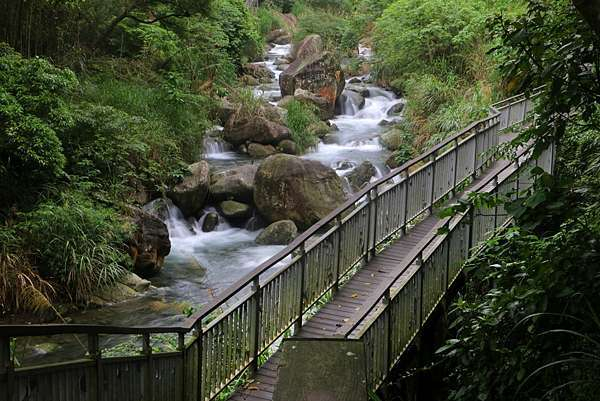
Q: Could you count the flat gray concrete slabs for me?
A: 1